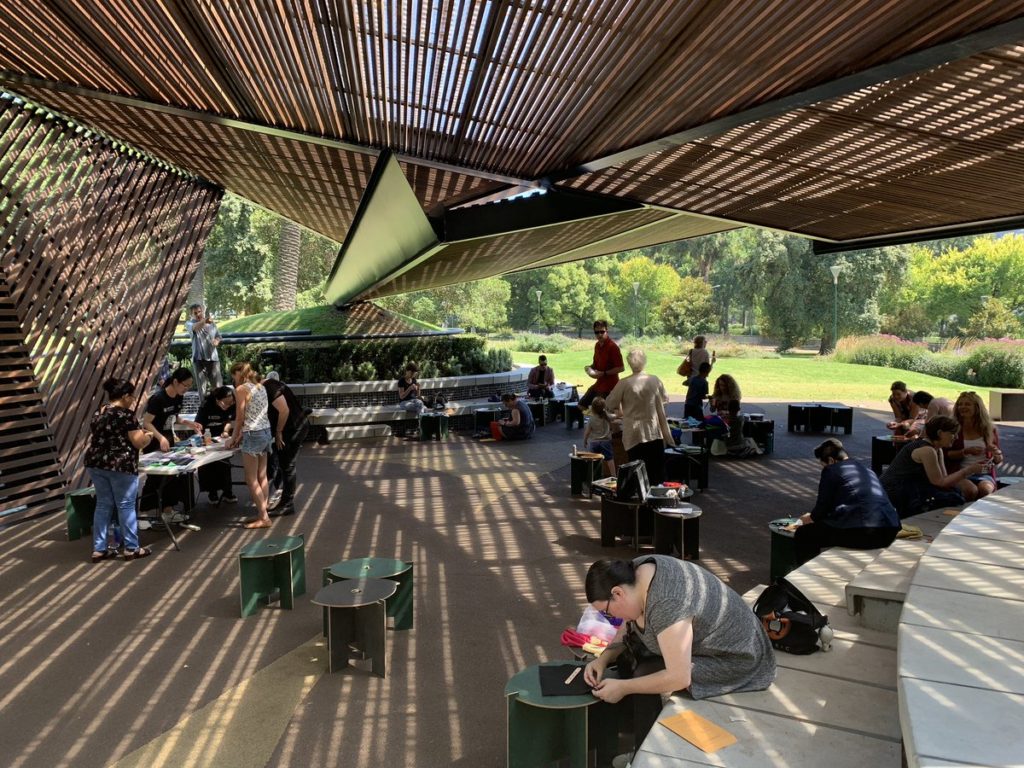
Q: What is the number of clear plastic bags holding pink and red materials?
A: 1